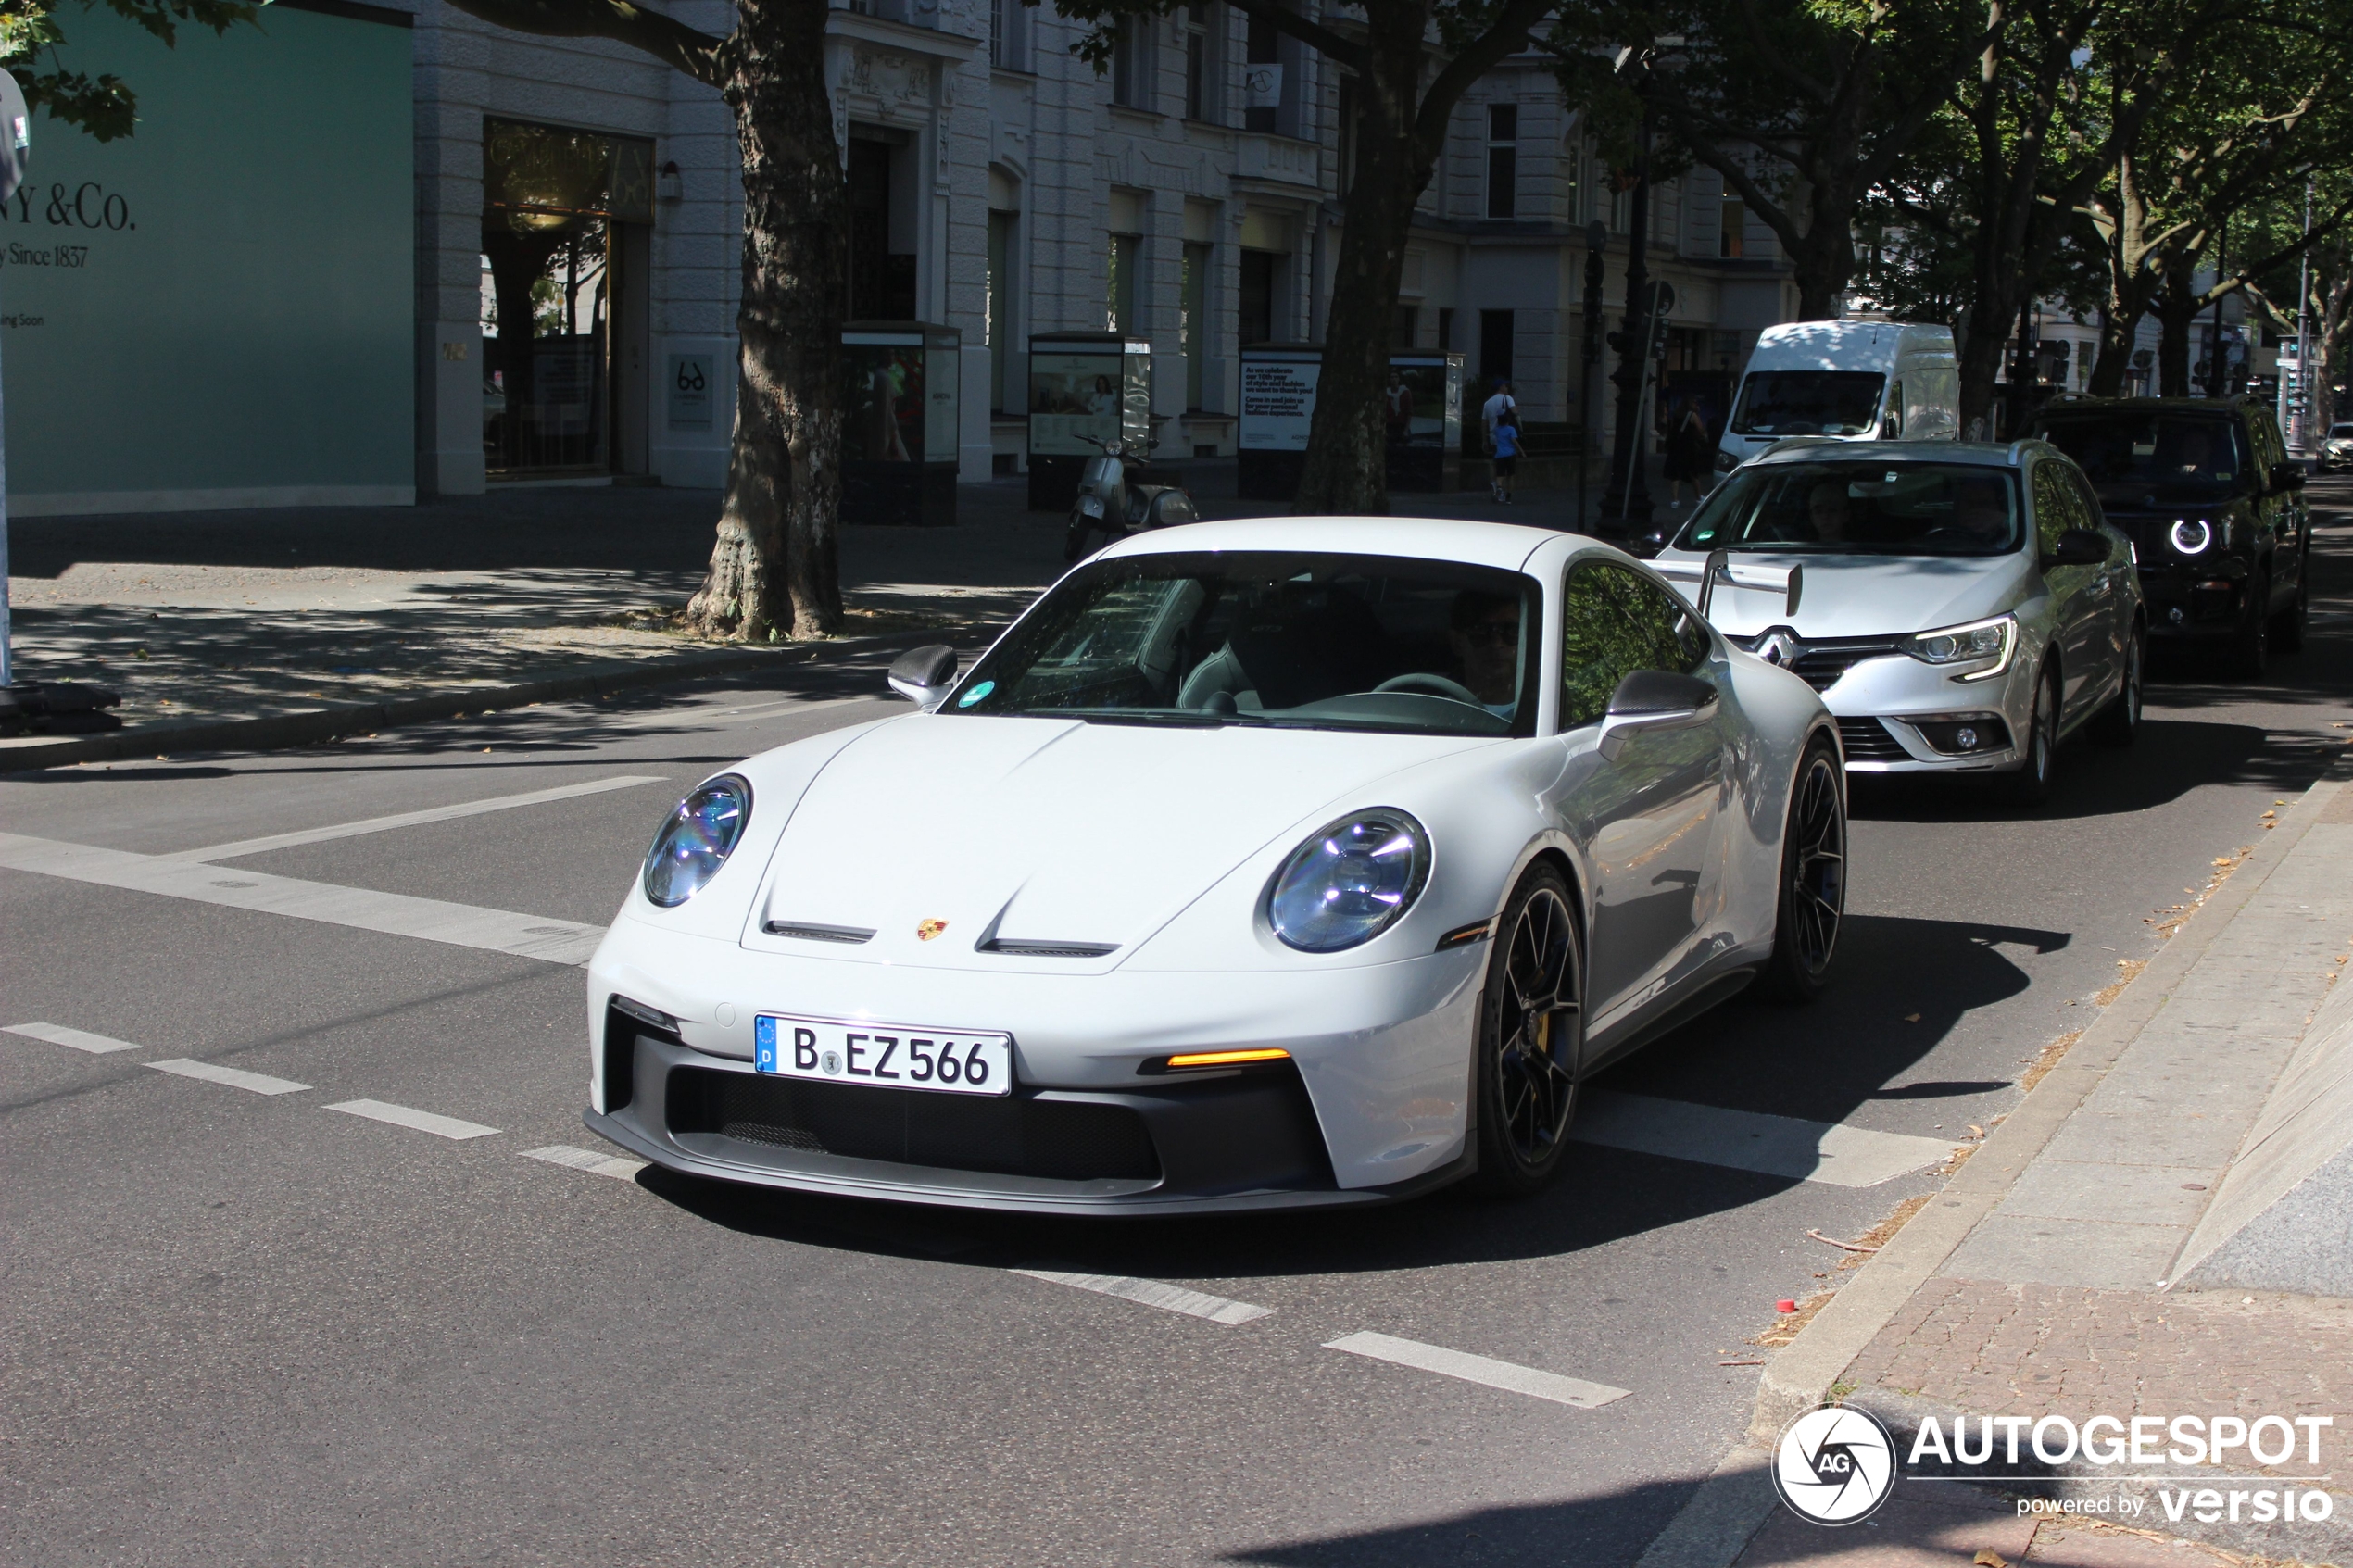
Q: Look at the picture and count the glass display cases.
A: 4